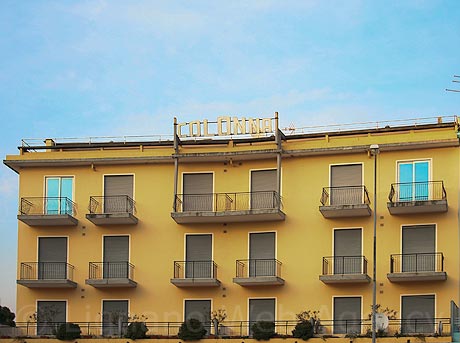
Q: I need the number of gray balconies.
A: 11